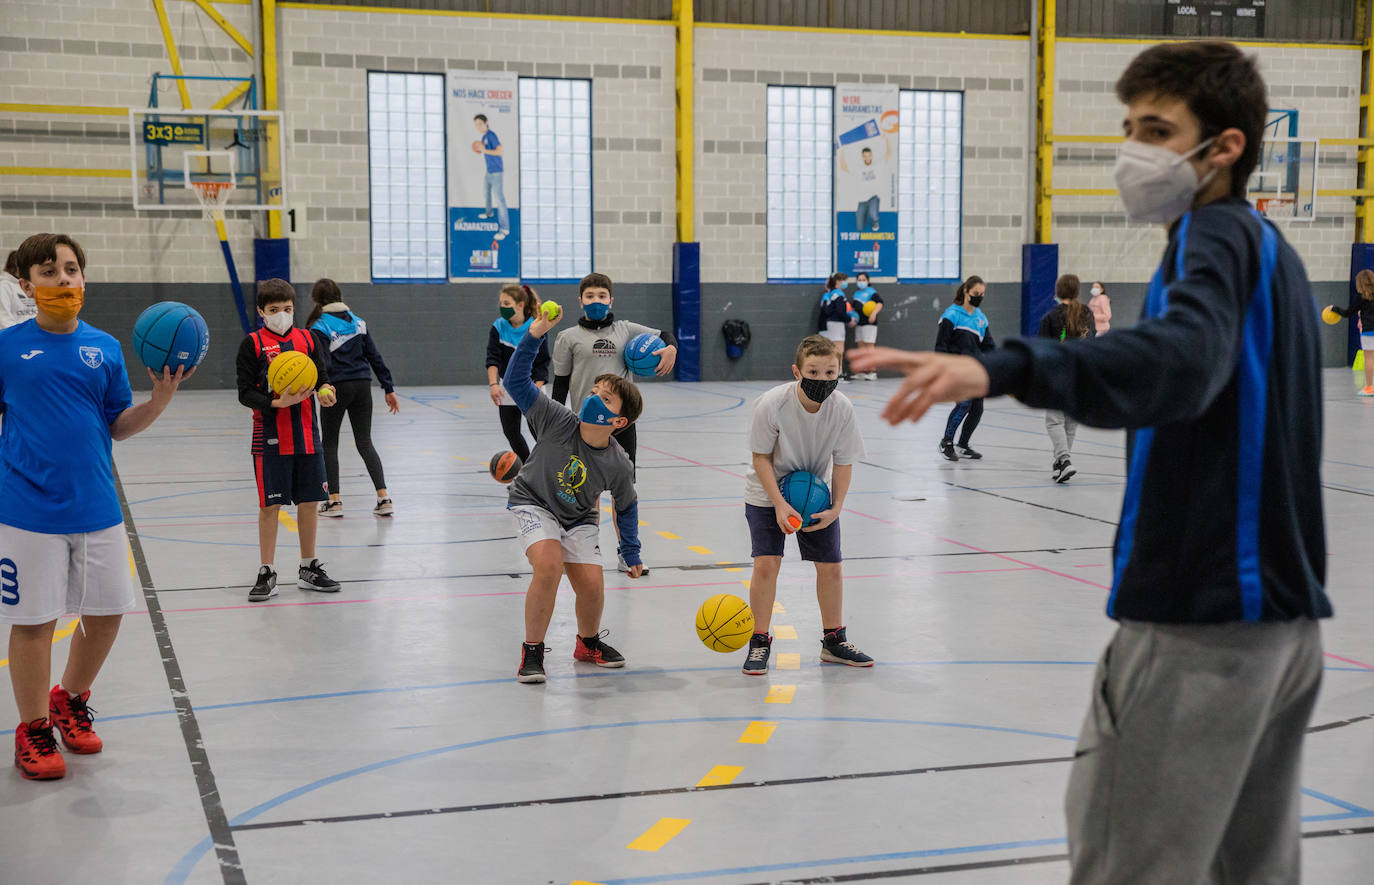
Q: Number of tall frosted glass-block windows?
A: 4